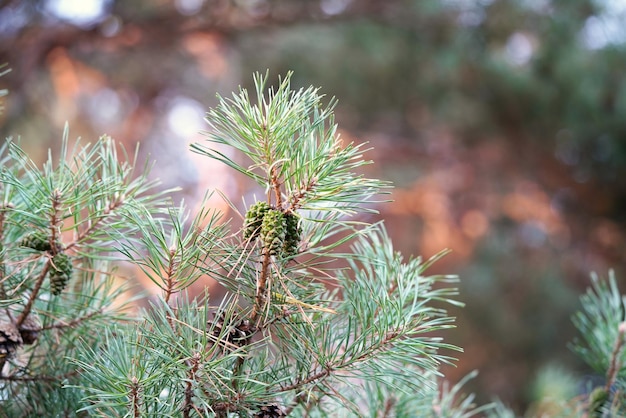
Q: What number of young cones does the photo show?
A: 5